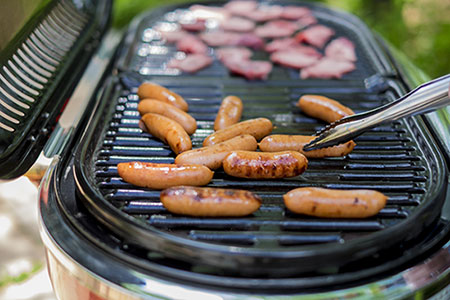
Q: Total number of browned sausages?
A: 12